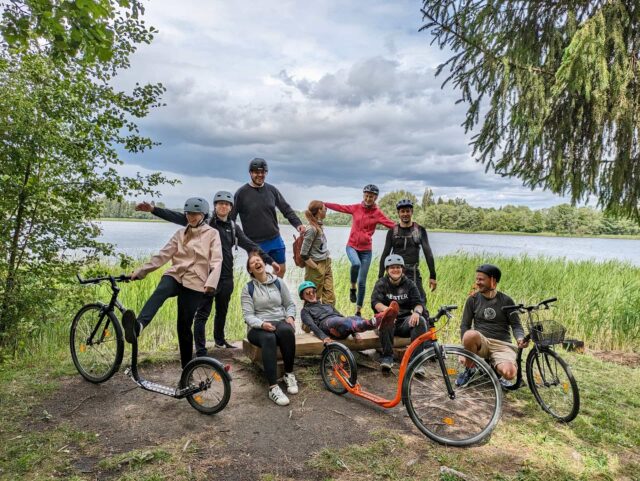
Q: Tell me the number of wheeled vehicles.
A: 3